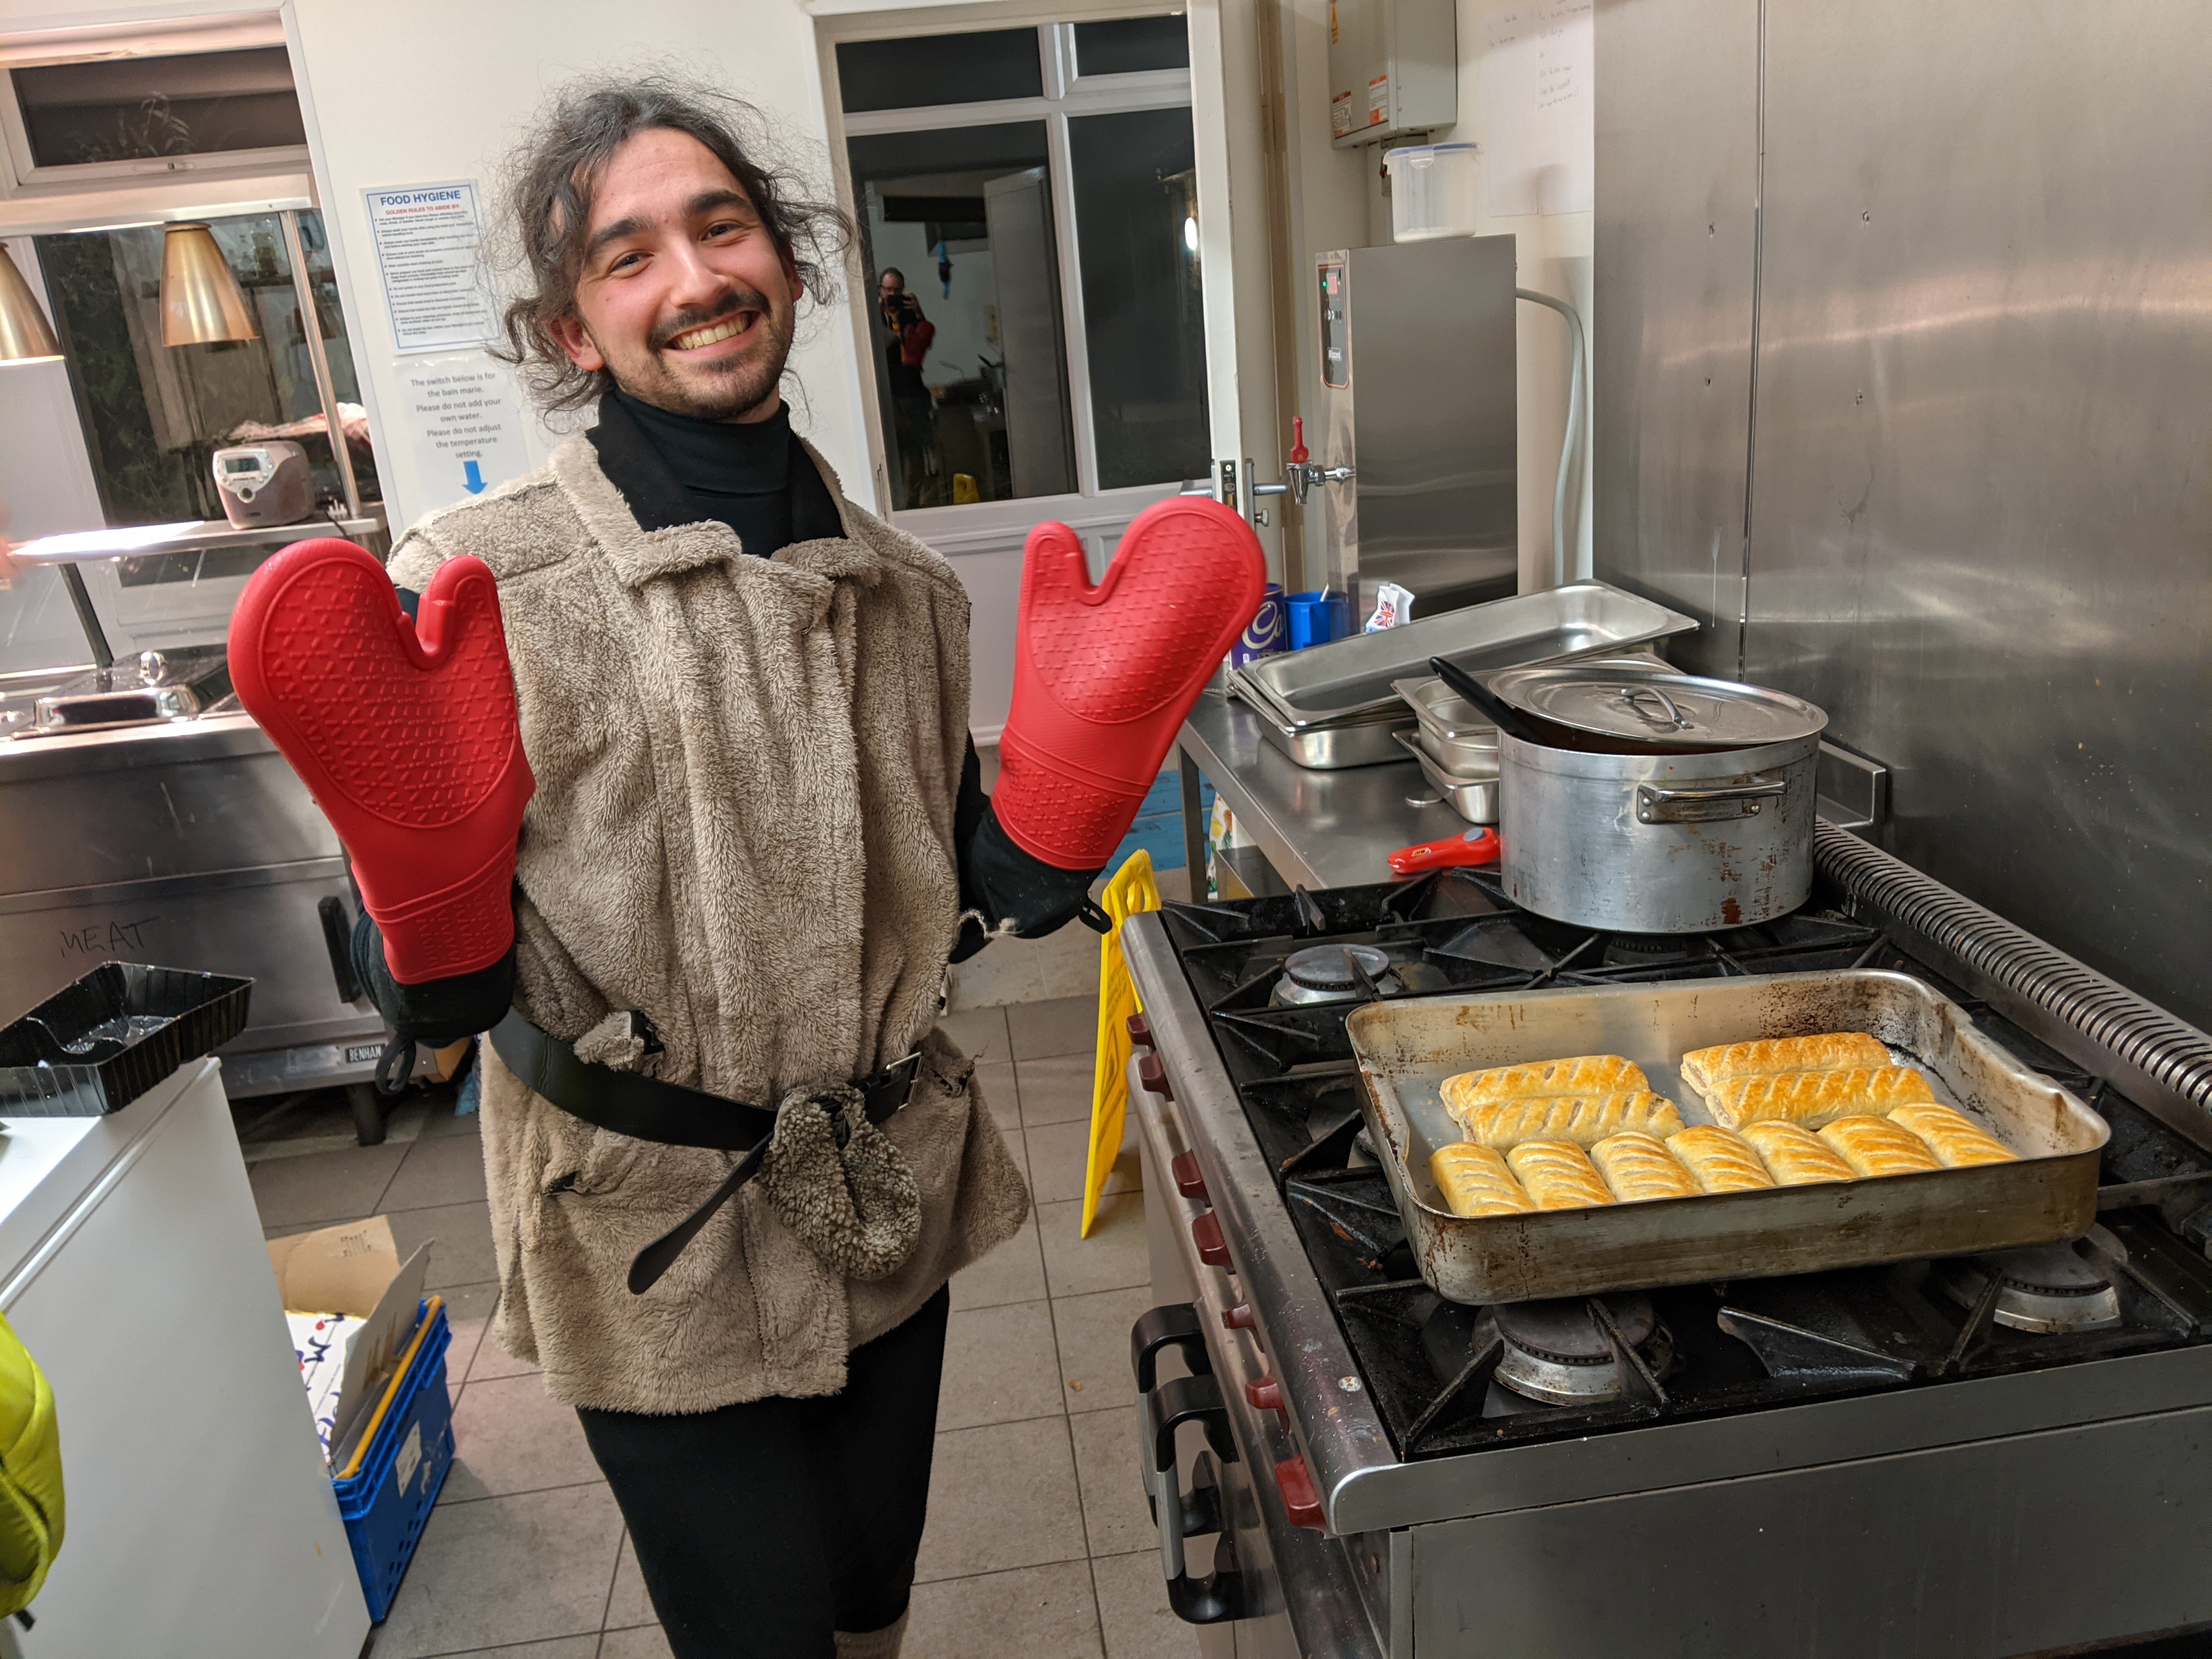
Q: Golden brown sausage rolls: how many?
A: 11